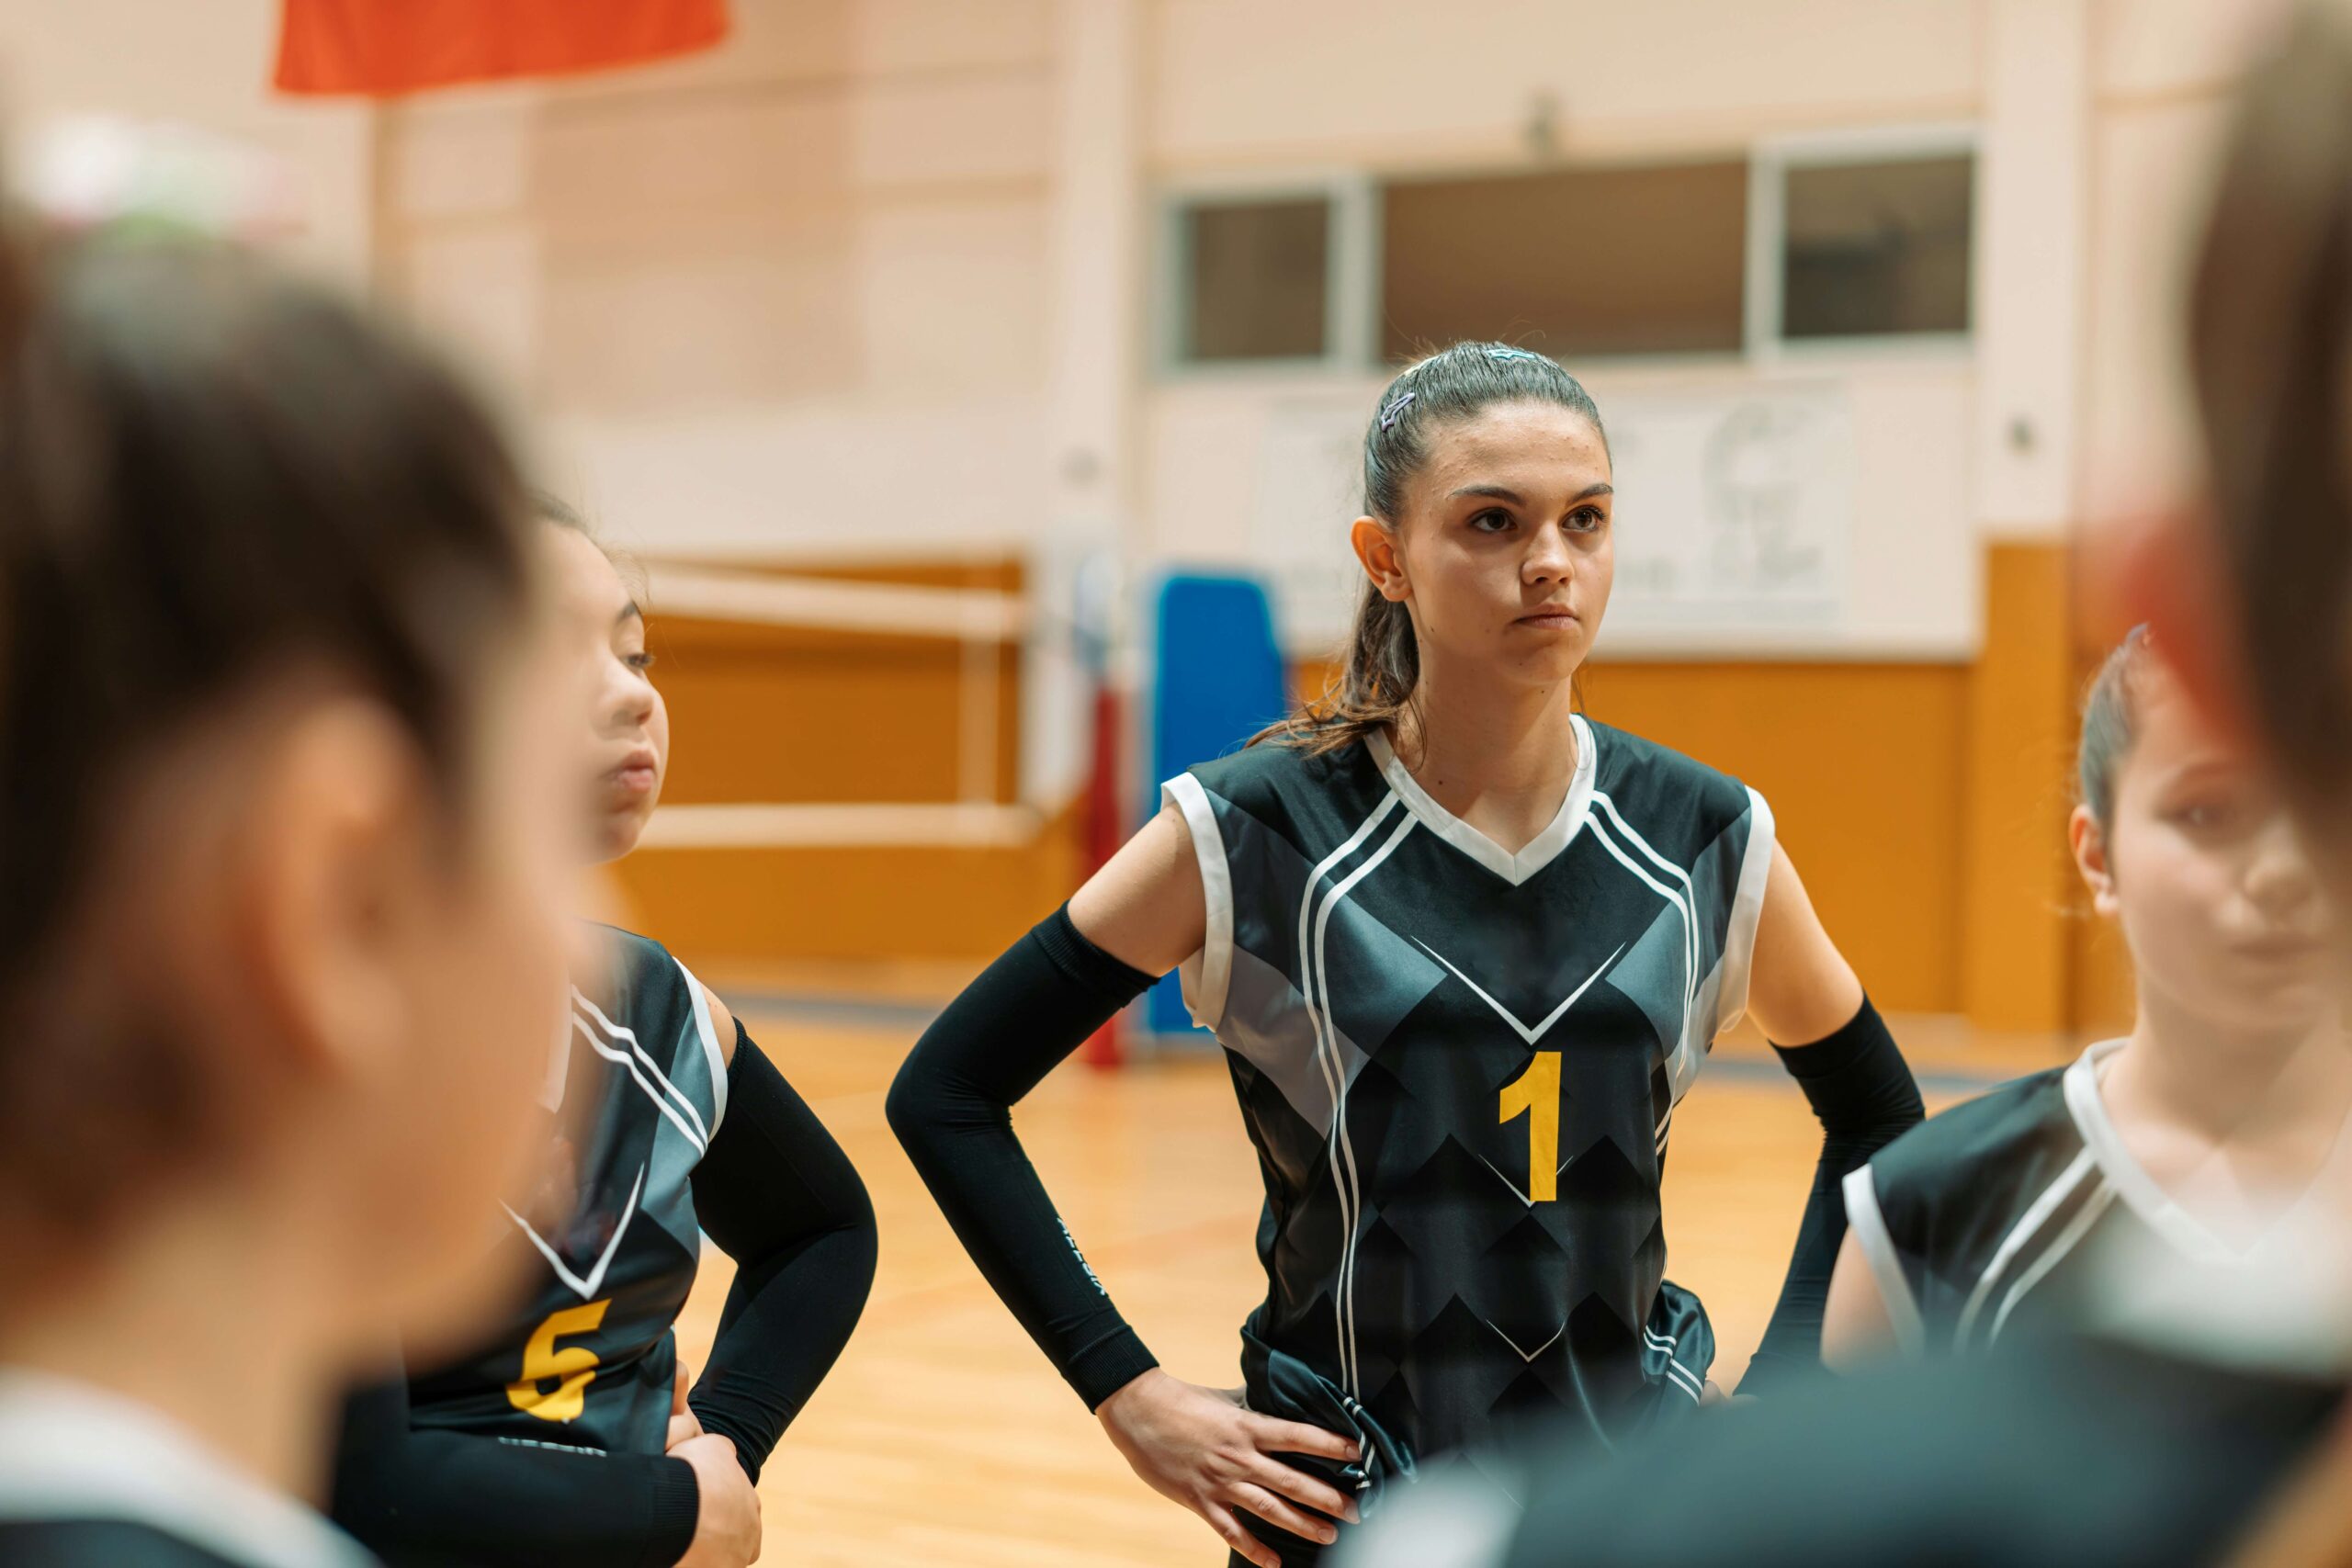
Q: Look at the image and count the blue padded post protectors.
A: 1